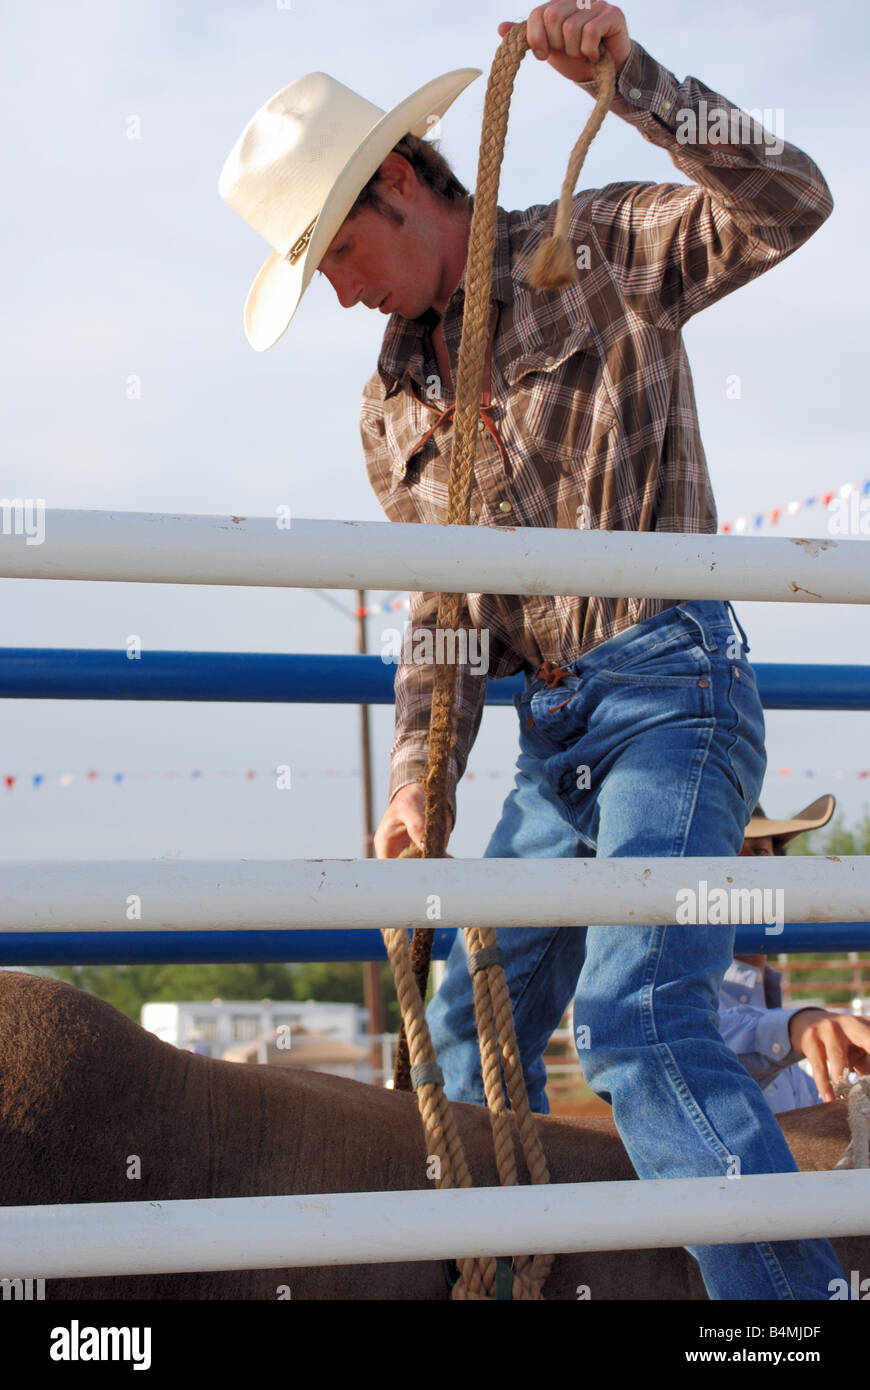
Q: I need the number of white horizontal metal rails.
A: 3